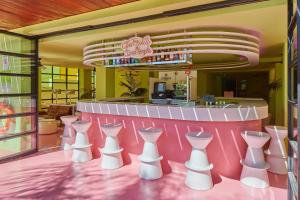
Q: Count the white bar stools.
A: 7